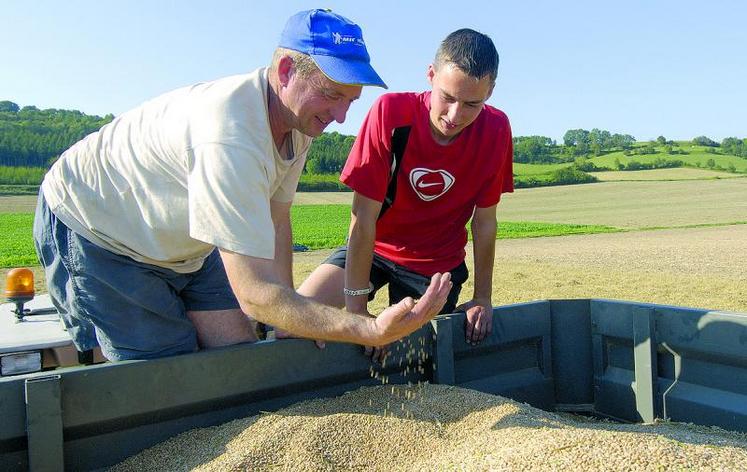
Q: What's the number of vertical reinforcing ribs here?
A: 3